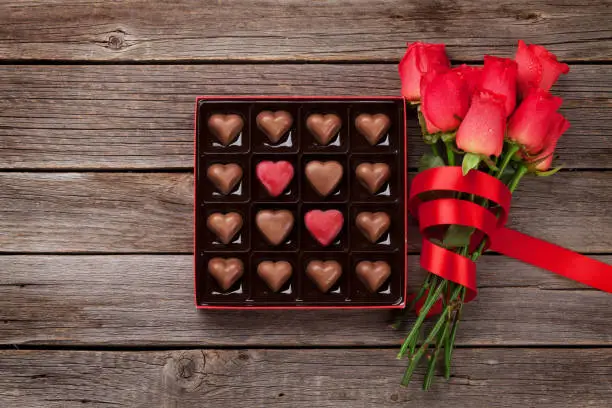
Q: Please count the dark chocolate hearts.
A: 14